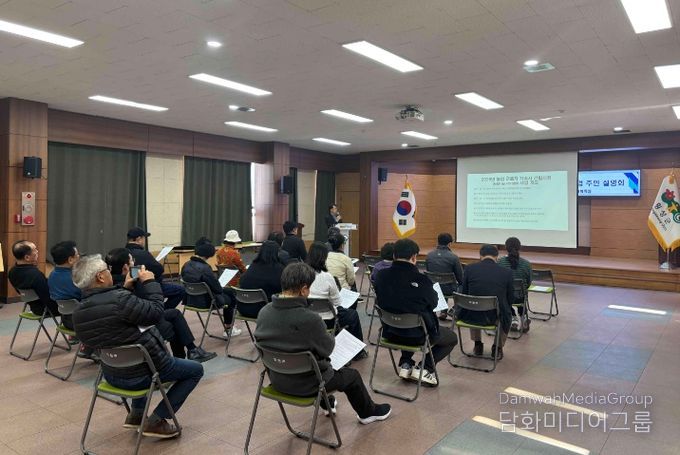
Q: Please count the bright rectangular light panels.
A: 13